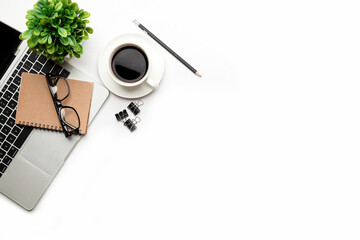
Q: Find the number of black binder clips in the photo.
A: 3